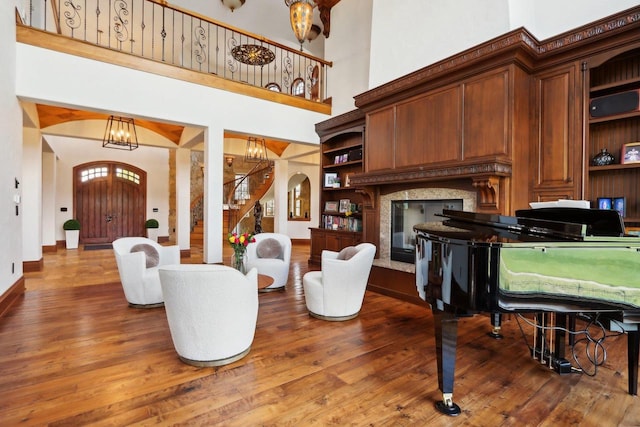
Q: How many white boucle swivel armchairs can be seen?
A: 4